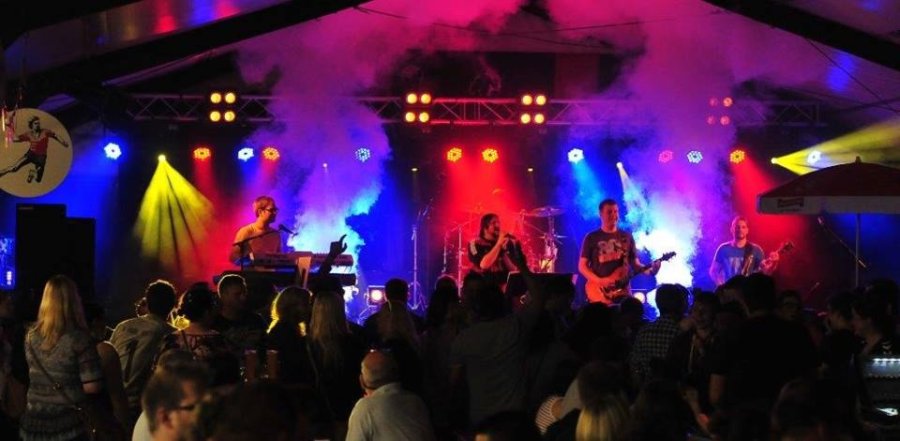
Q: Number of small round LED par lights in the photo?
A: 12